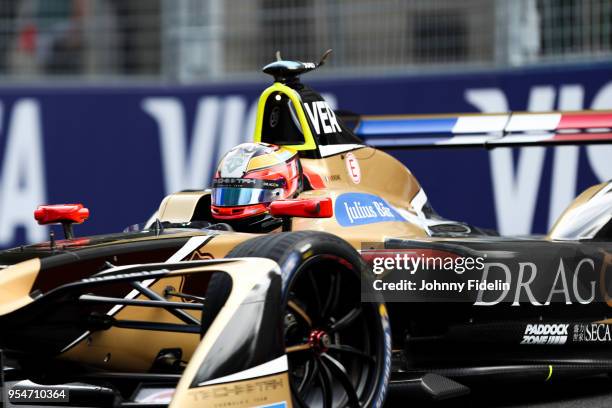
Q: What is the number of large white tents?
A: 0